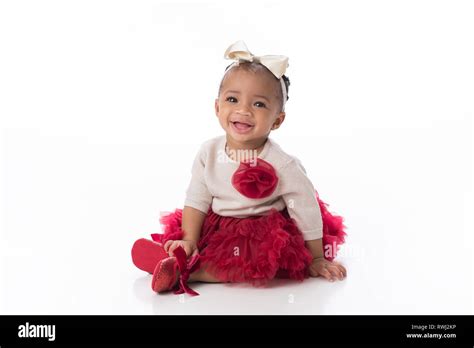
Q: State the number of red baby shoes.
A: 2